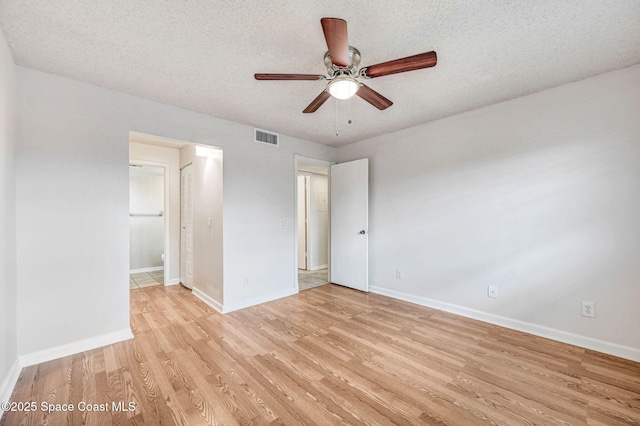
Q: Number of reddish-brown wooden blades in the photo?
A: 5